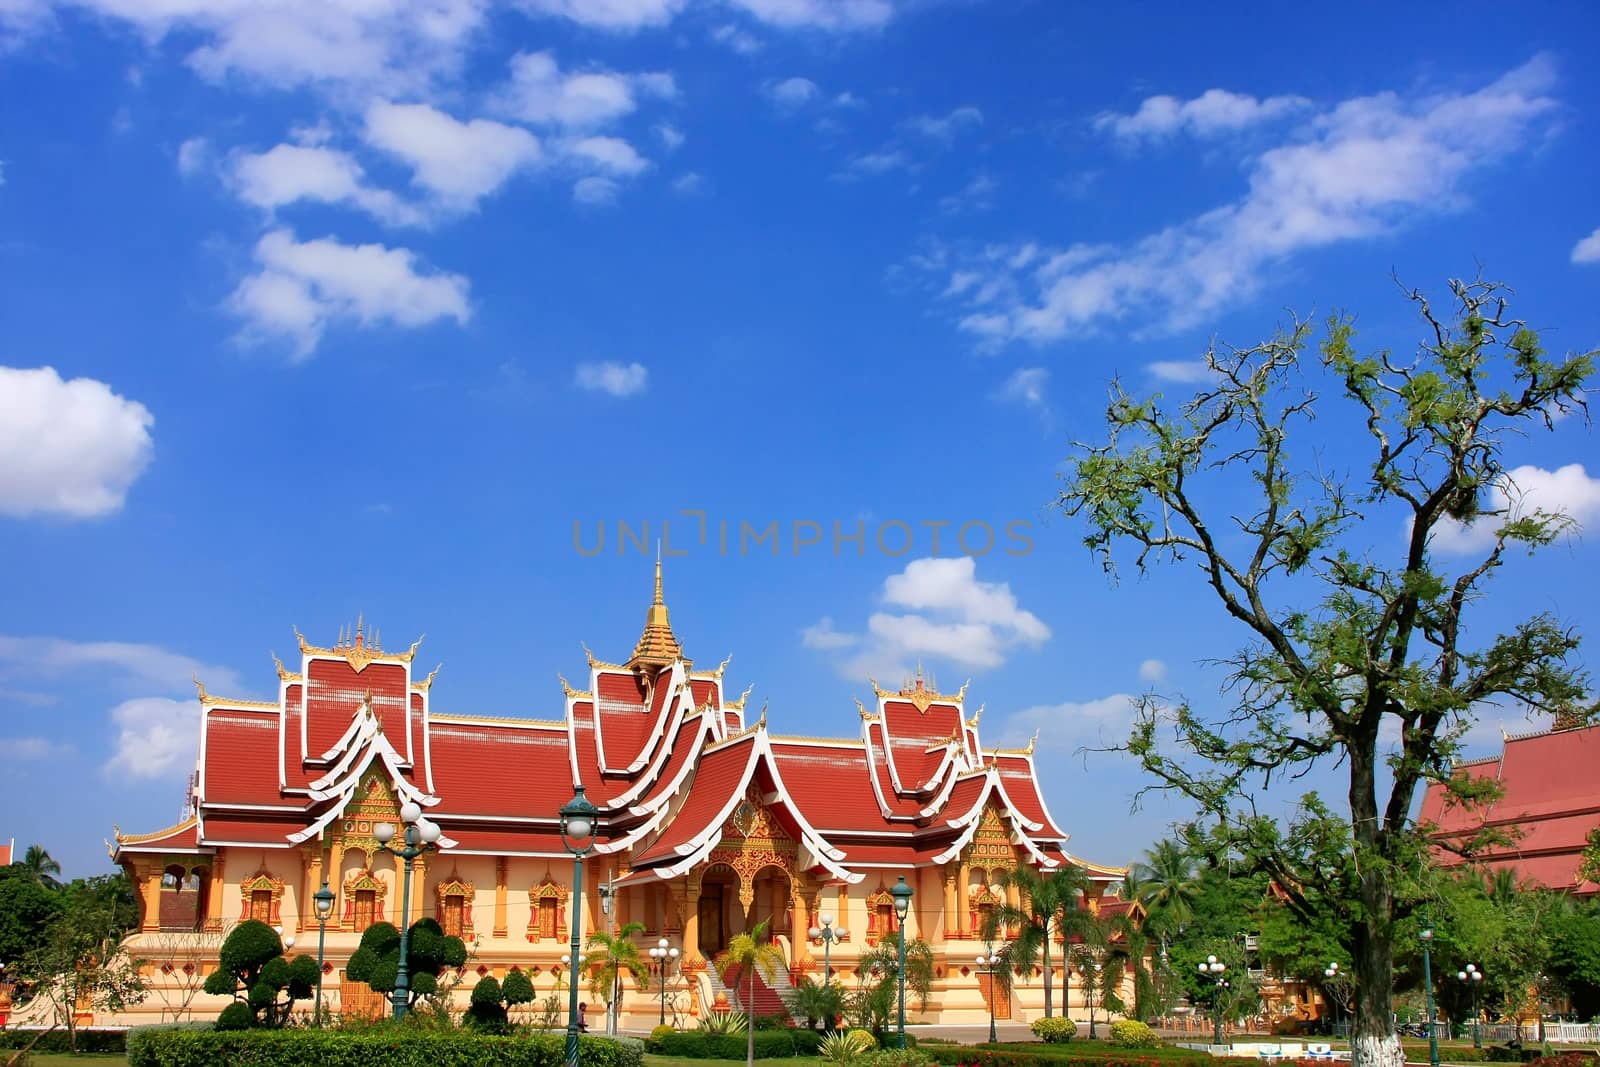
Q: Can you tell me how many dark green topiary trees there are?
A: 3